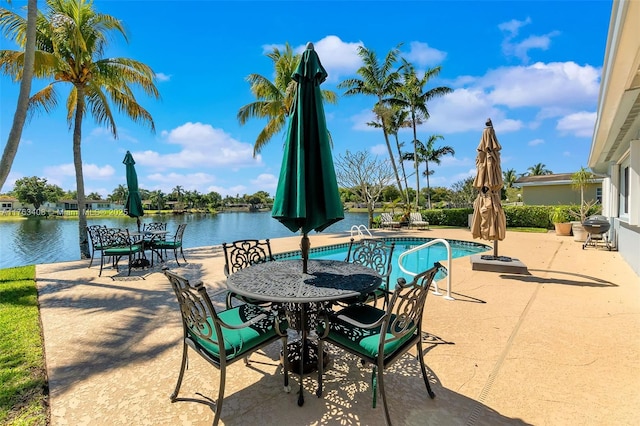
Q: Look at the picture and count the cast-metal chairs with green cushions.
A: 8